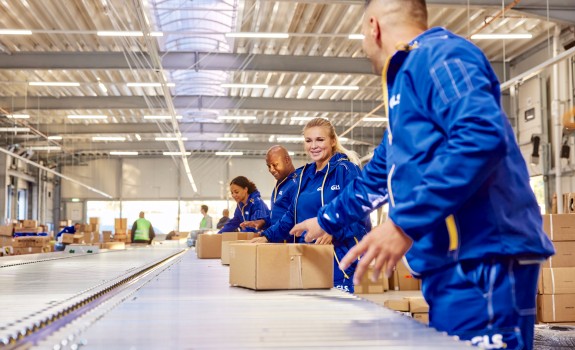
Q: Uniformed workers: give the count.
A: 4